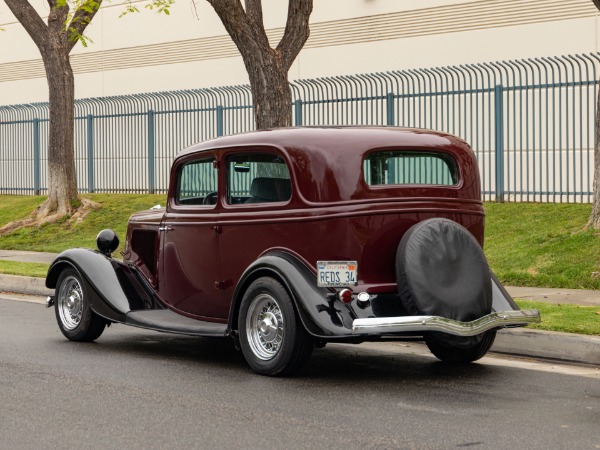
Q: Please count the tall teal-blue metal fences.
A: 1